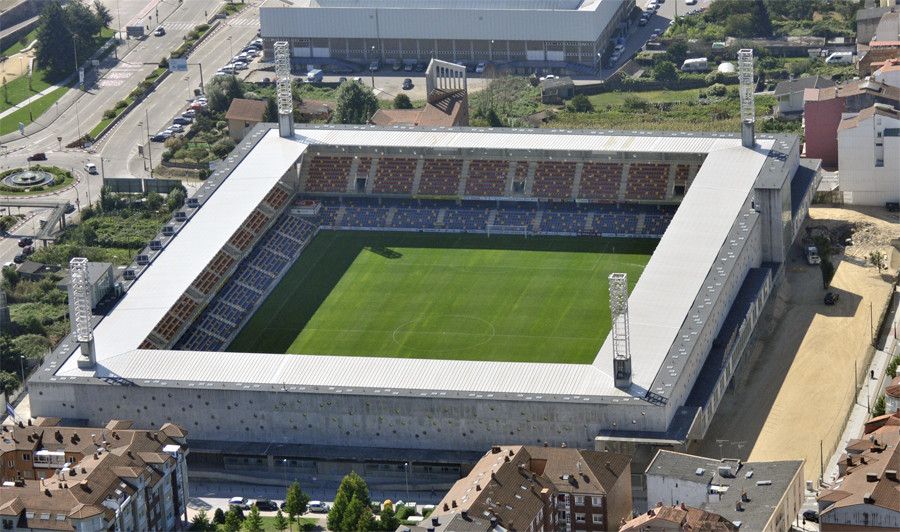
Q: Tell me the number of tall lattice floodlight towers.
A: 4